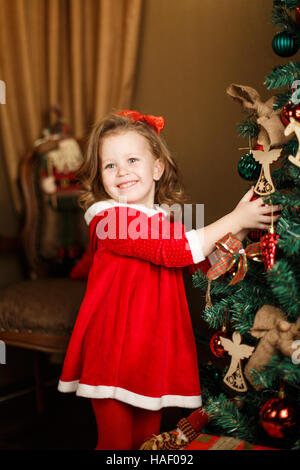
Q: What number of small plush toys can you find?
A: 2